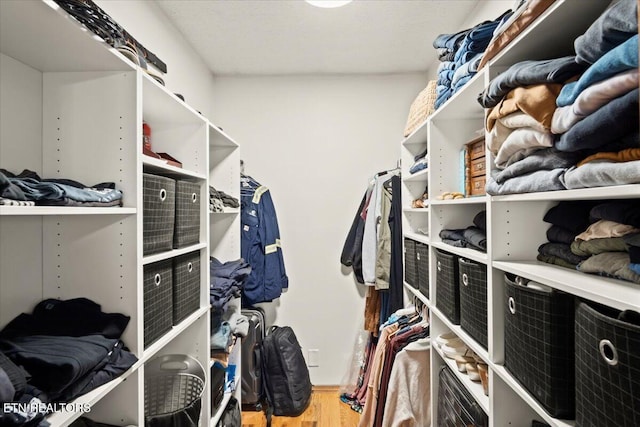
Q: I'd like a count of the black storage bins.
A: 10